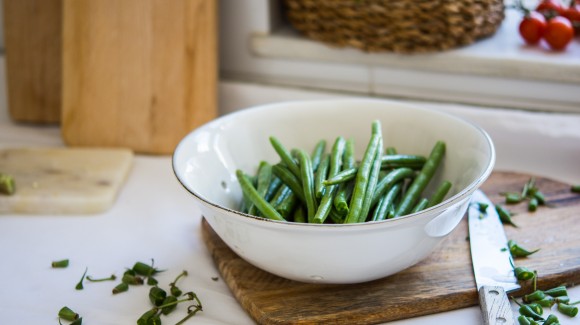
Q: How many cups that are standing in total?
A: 0